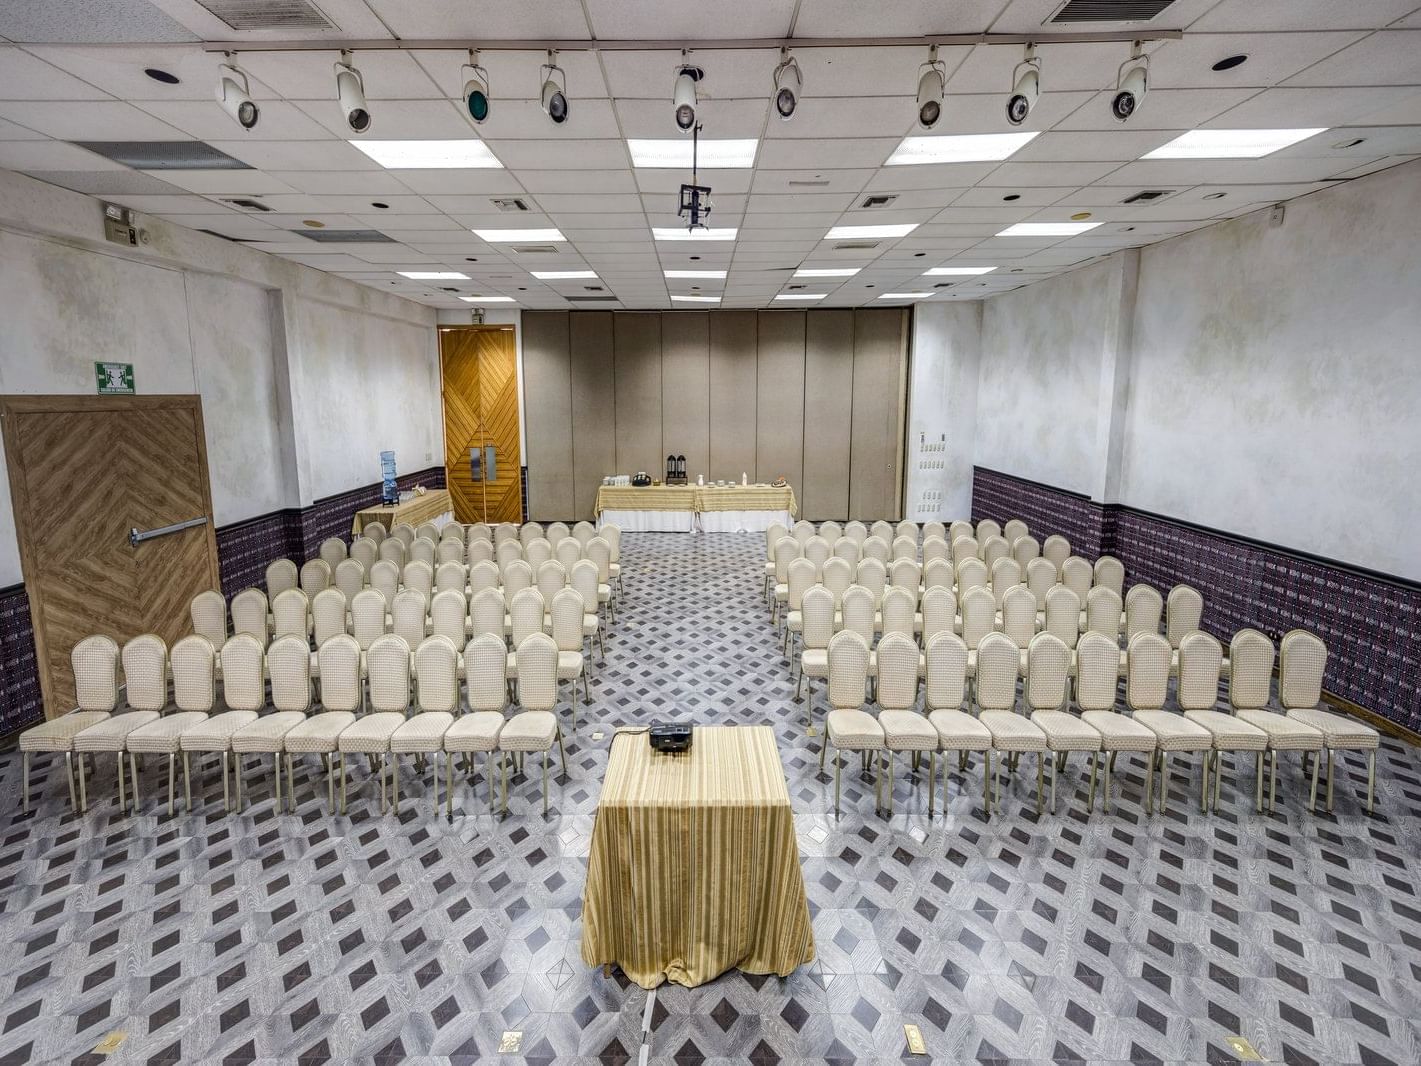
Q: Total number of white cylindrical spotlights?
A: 9